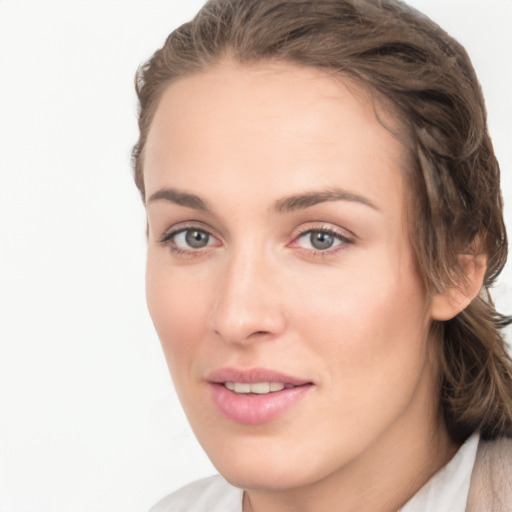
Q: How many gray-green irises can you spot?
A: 2